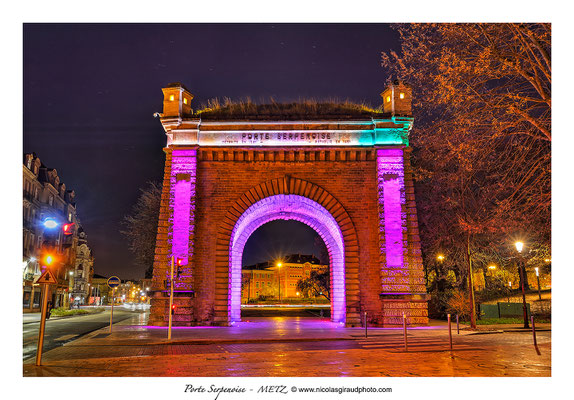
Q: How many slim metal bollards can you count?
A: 5